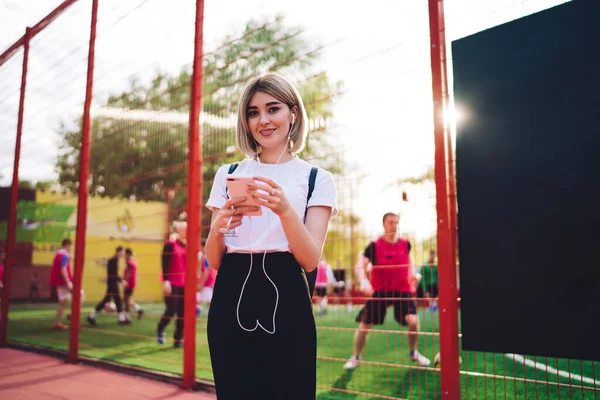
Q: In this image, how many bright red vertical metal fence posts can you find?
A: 4